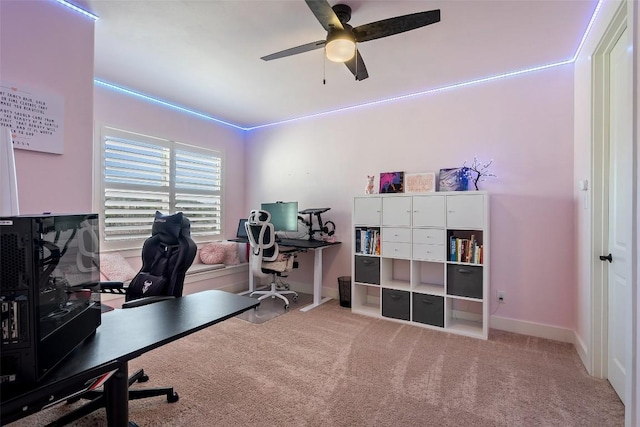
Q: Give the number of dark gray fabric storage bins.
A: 4